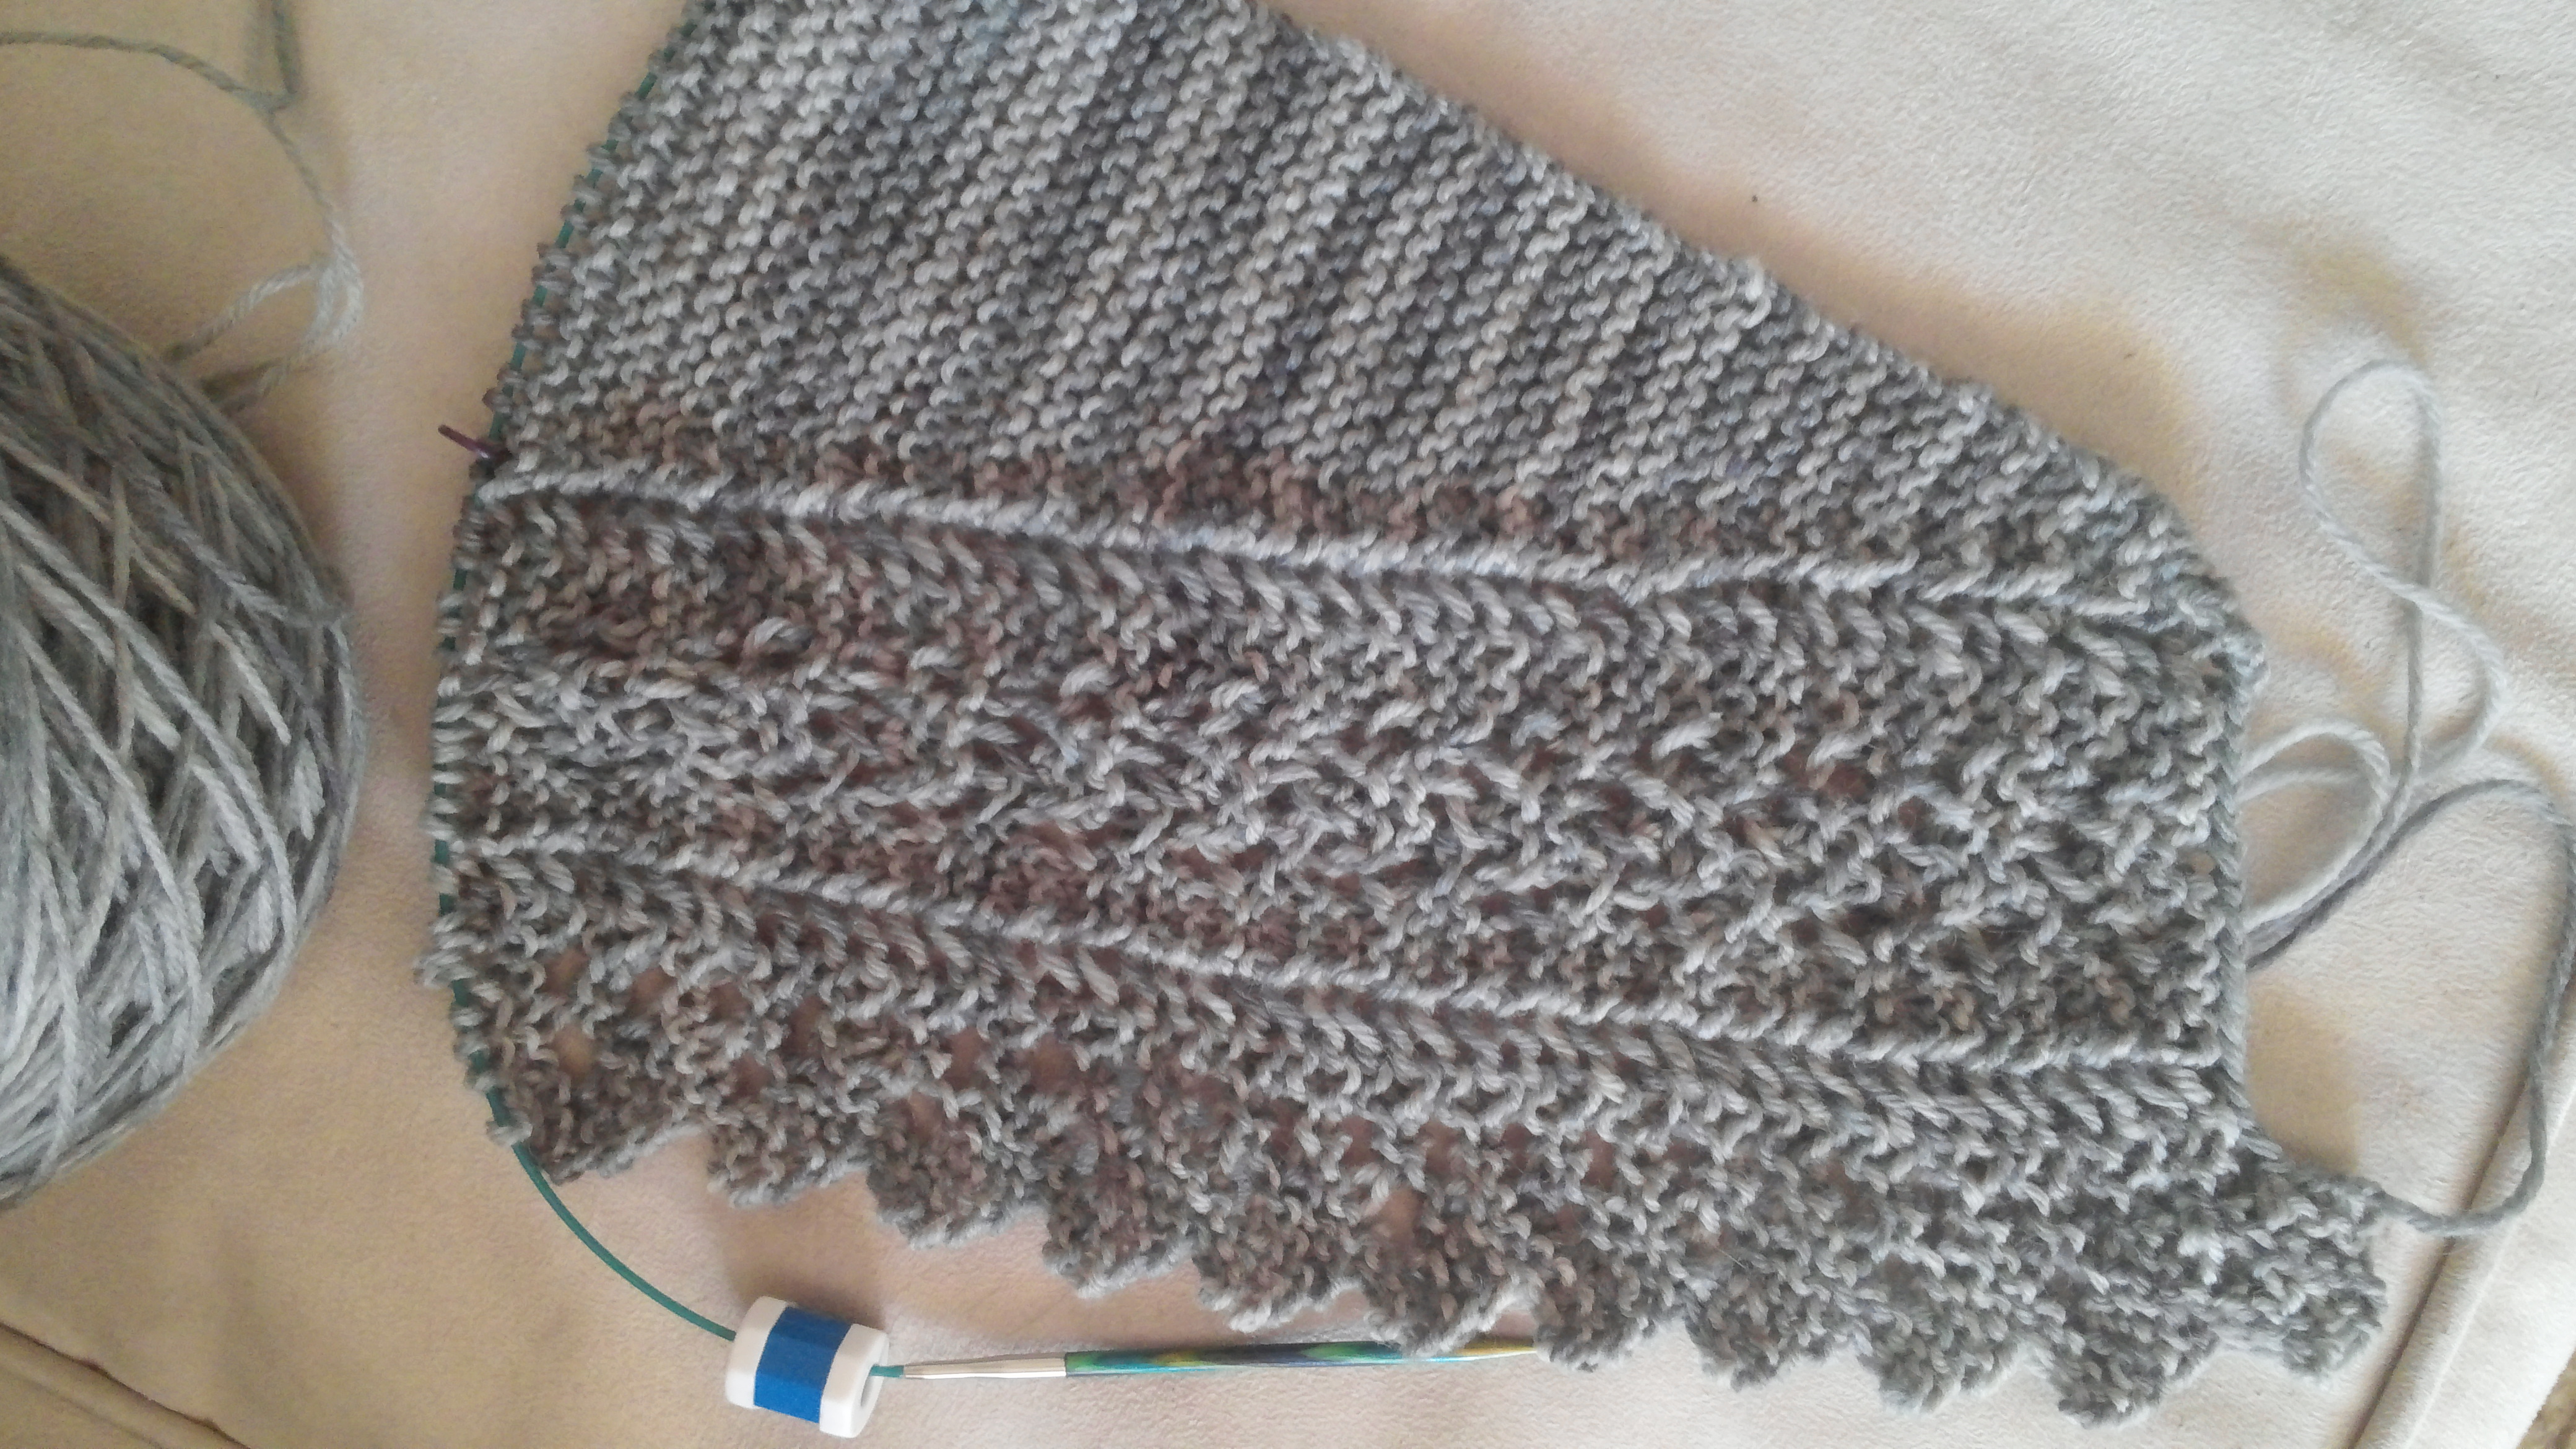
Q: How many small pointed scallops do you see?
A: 11